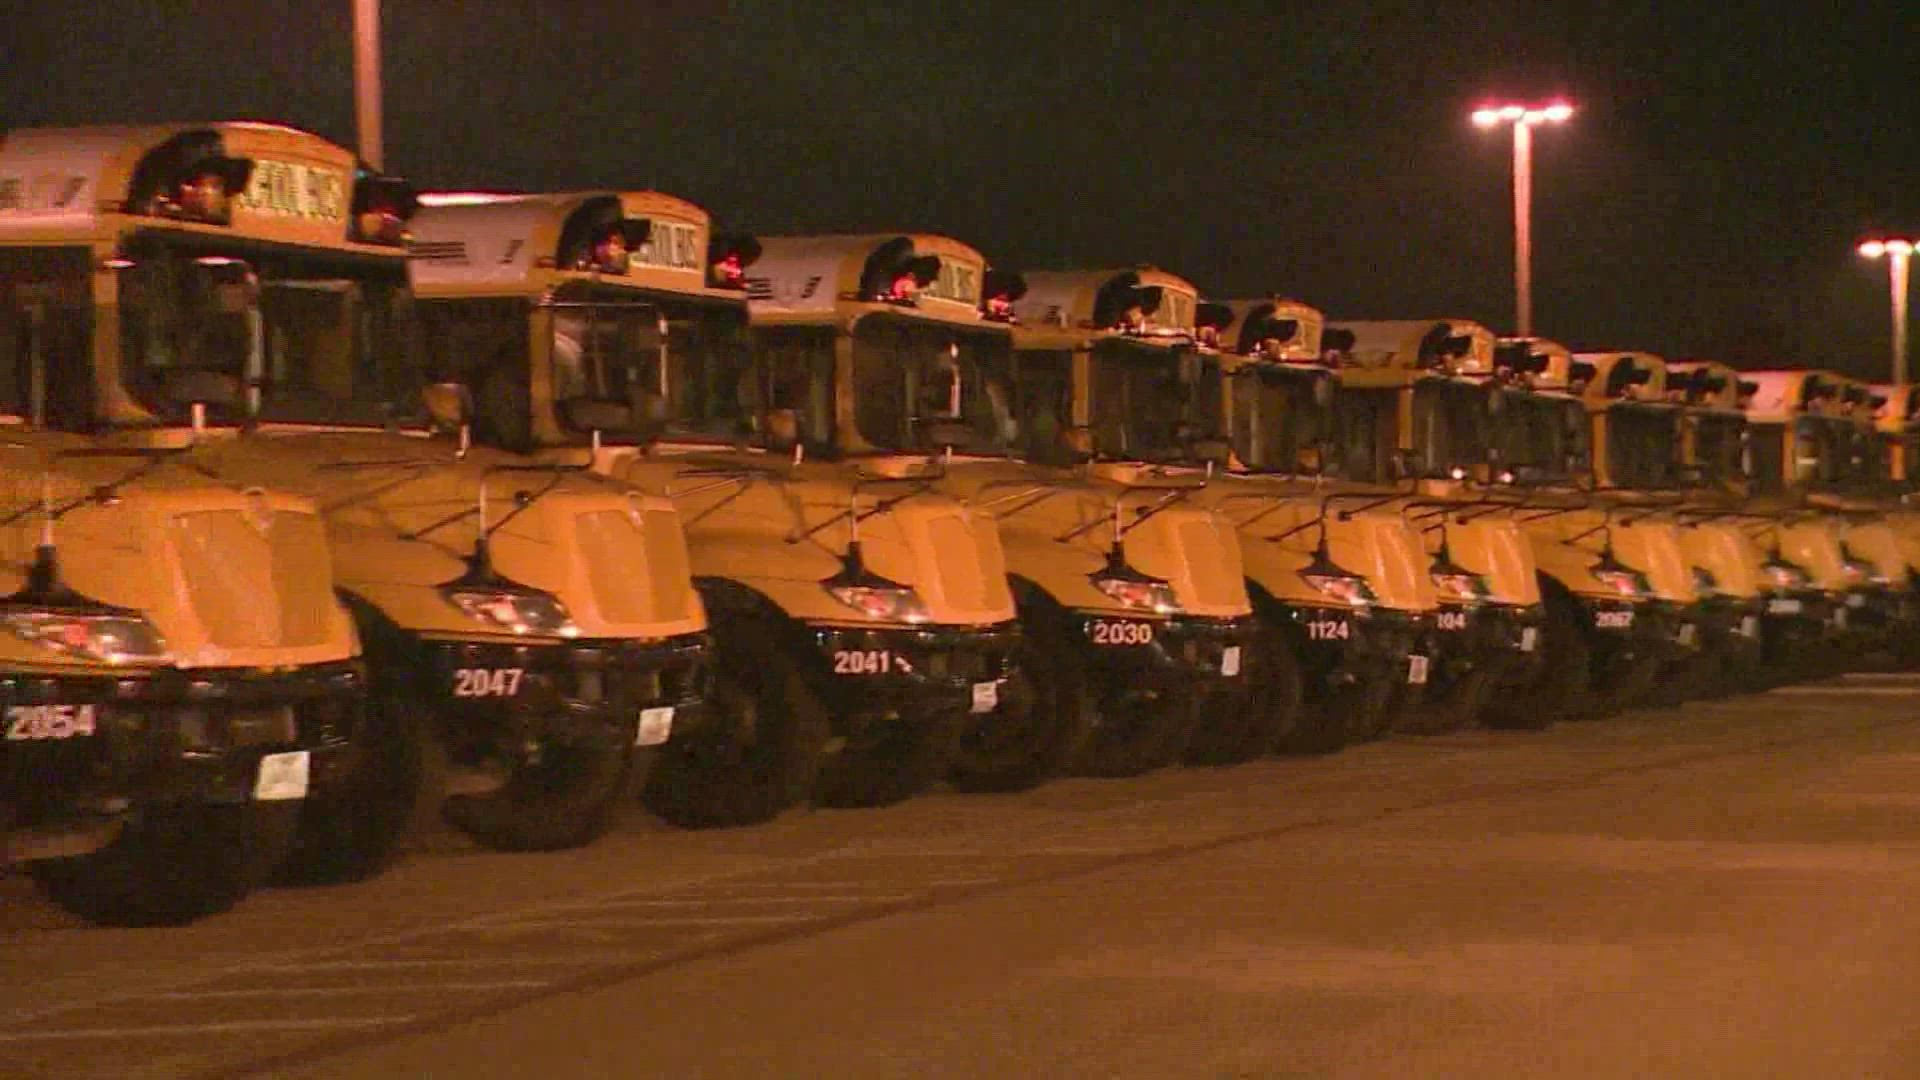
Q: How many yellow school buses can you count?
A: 12